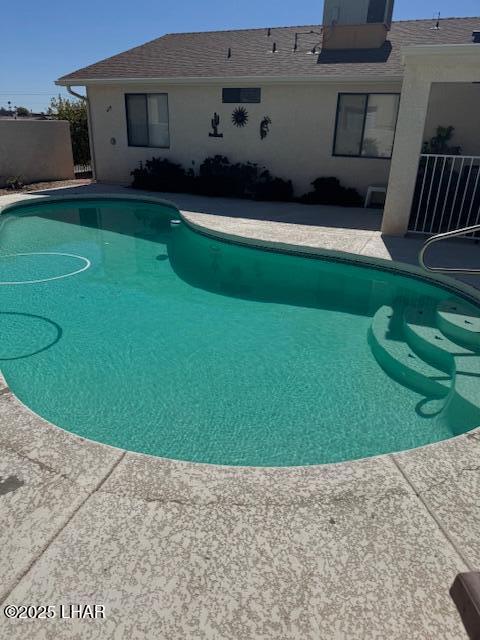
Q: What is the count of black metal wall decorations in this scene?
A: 3